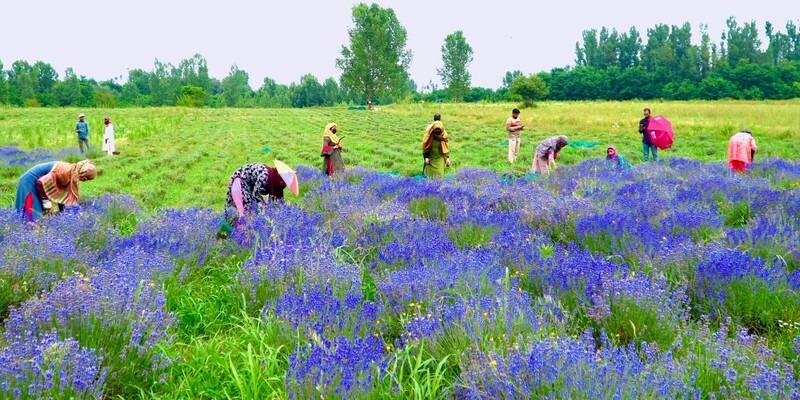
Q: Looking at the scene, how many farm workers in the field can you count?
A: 12